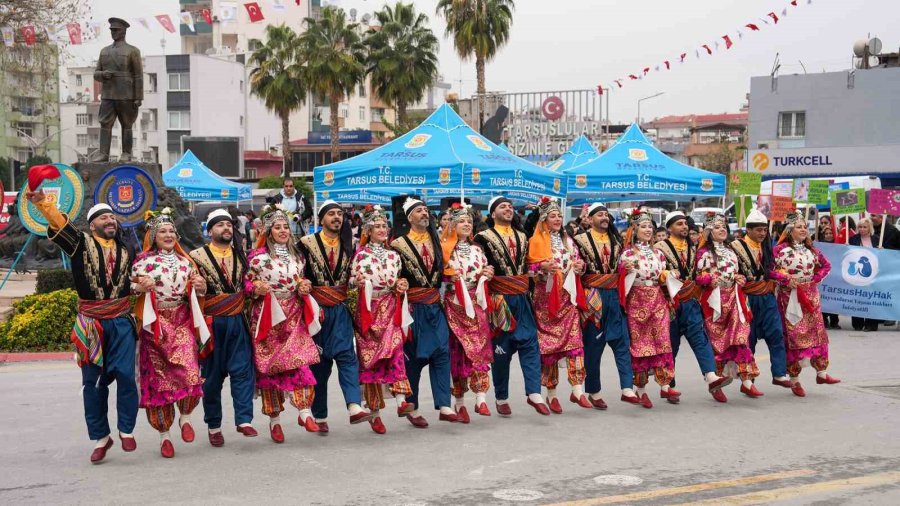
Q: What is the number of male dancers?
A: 8